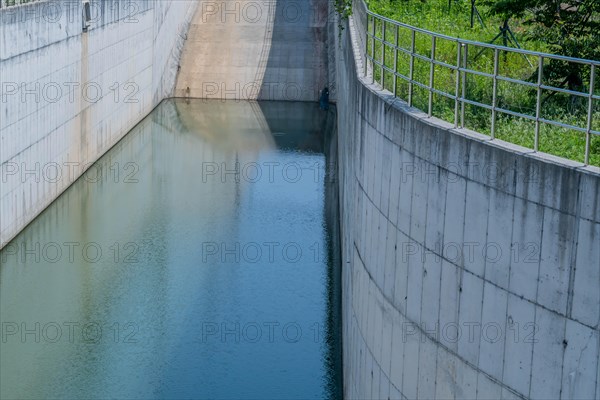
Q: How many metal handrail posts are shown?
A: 11